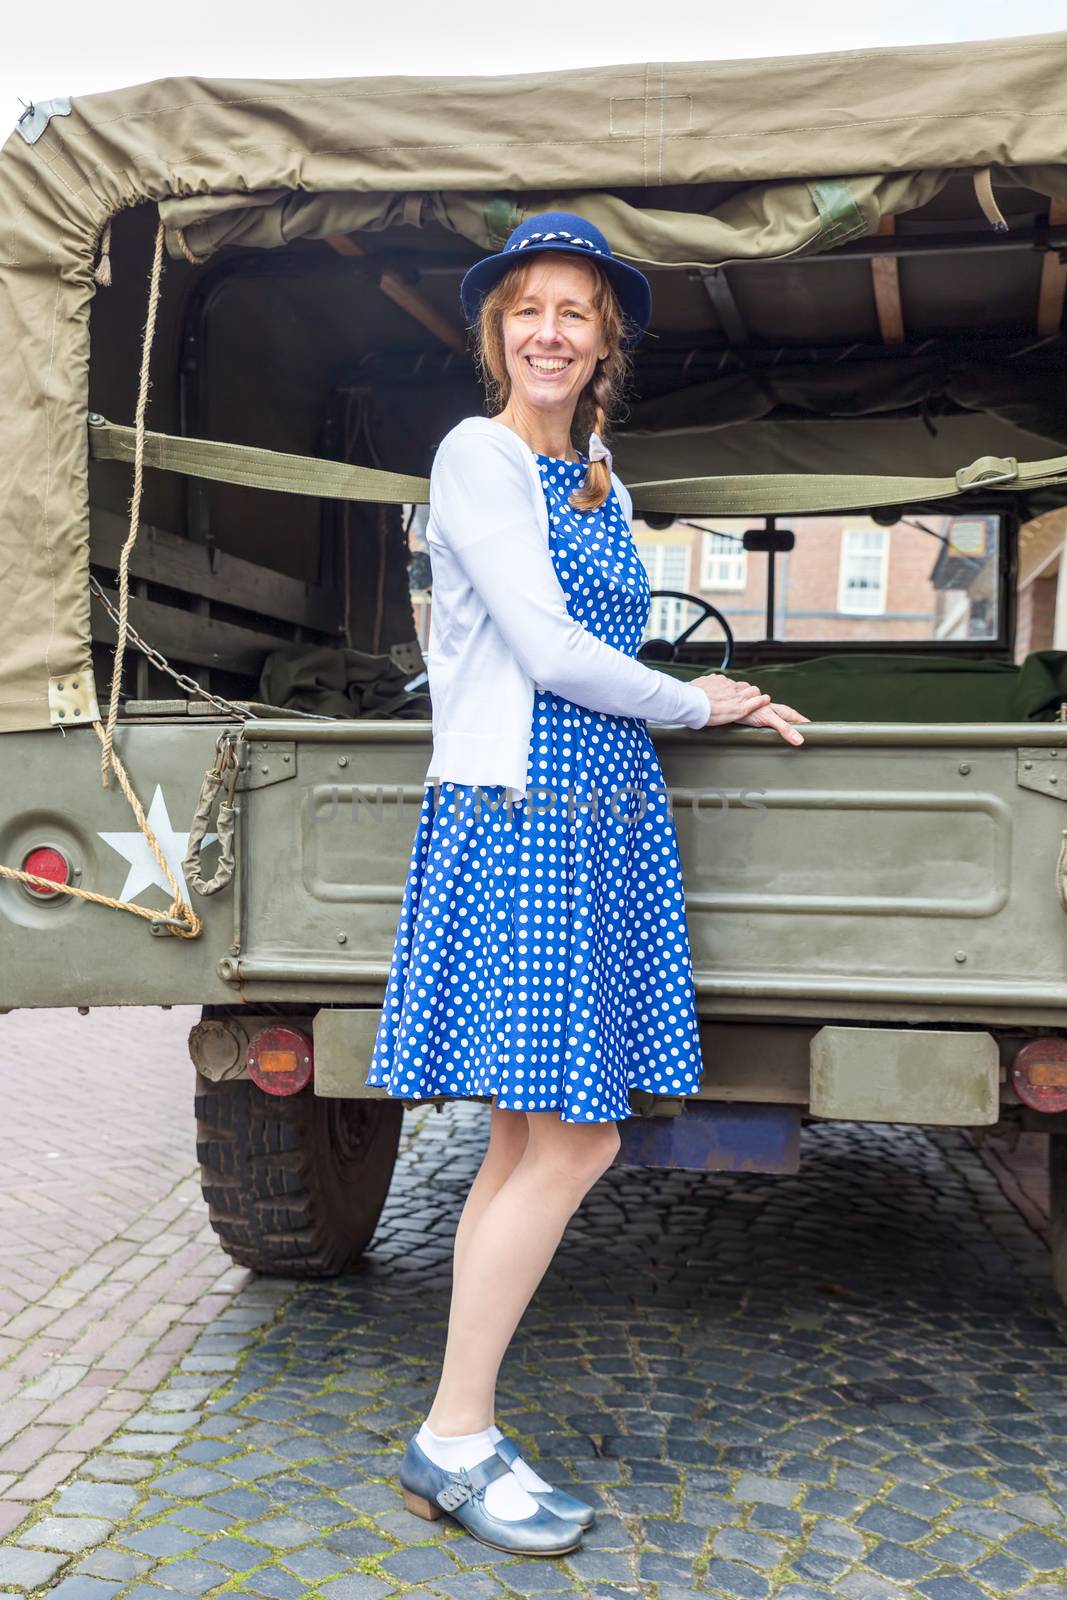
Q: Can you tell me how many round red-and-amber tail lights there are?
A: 2